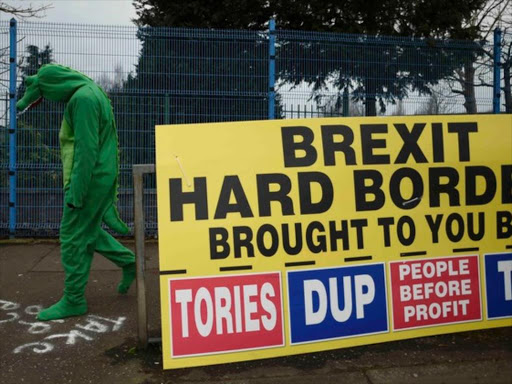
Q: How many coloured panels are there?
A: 4